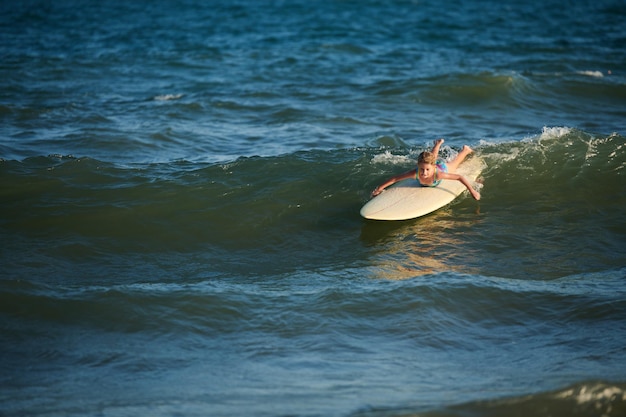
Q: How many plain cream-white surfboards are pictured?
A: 1